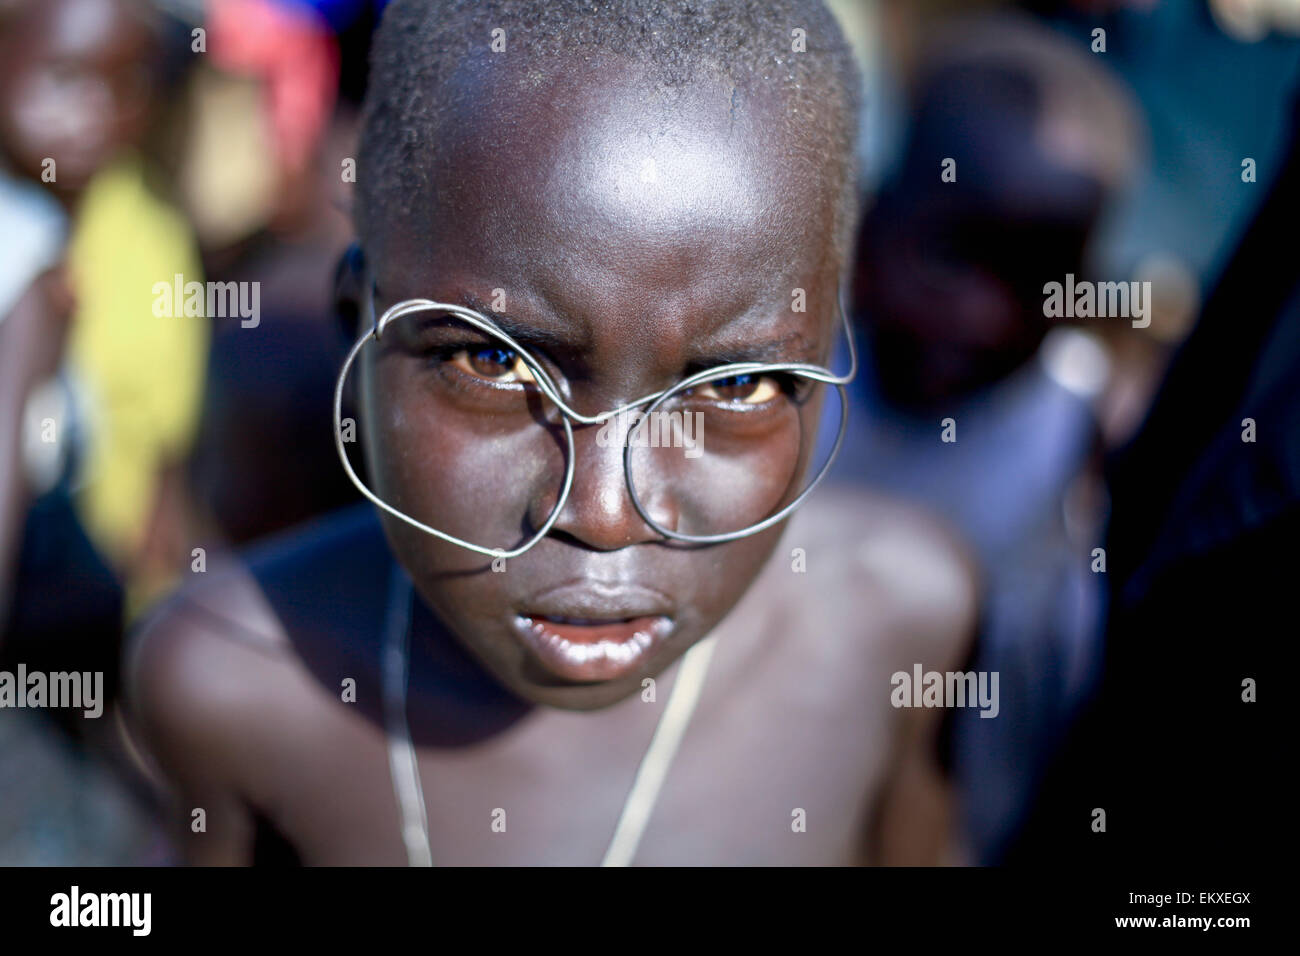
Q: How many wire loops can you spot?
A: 2